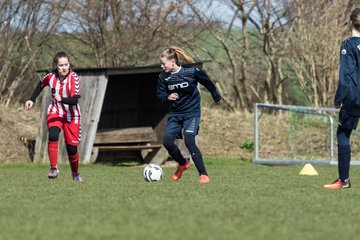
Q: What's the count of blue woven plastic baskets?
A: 0